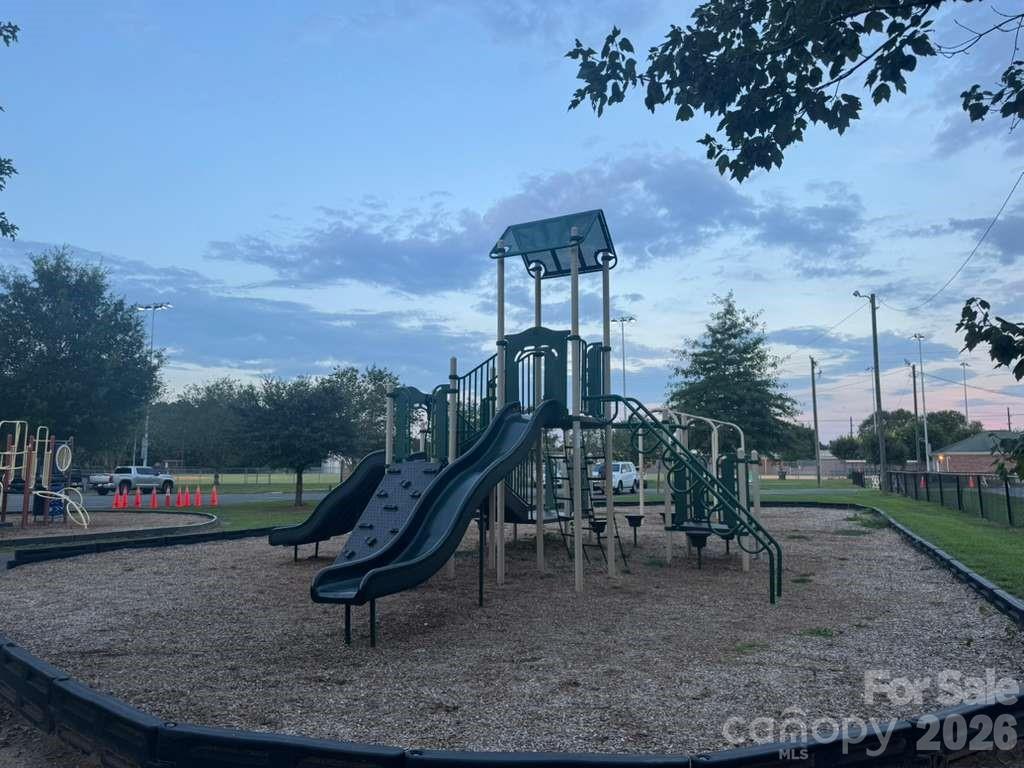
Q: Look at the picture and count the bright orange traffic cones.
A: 9